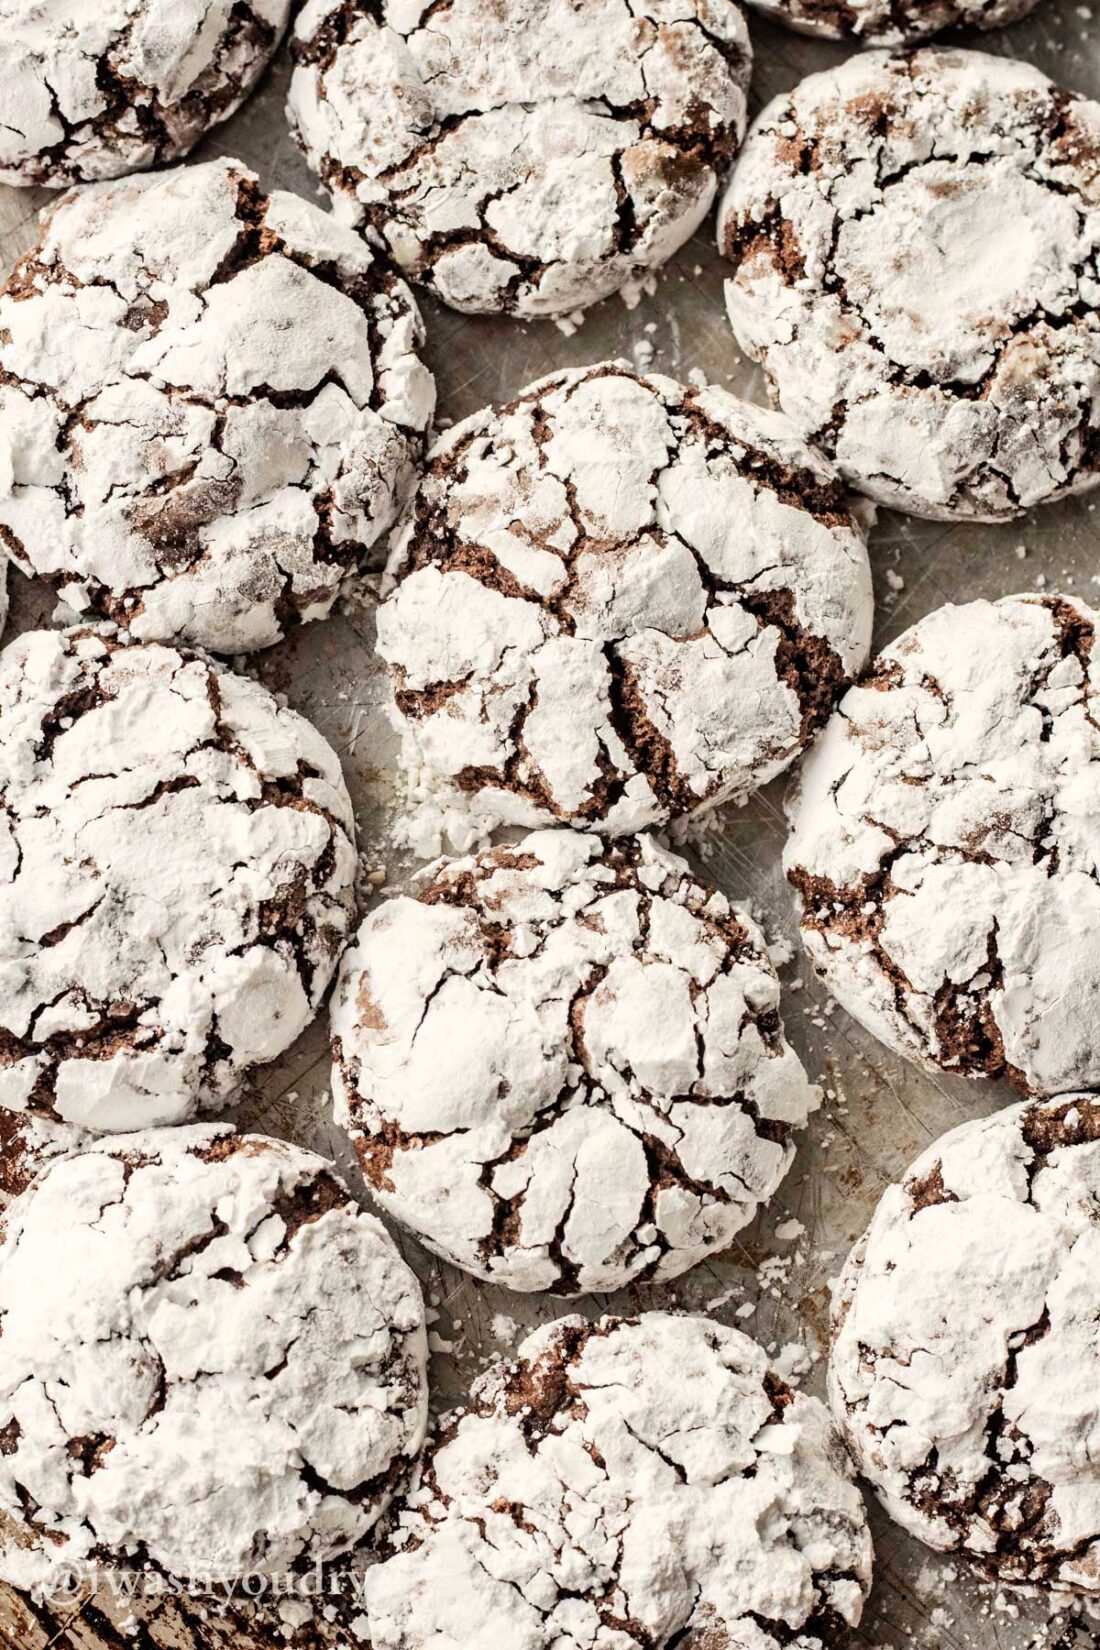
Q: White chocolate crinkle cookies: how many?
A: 12